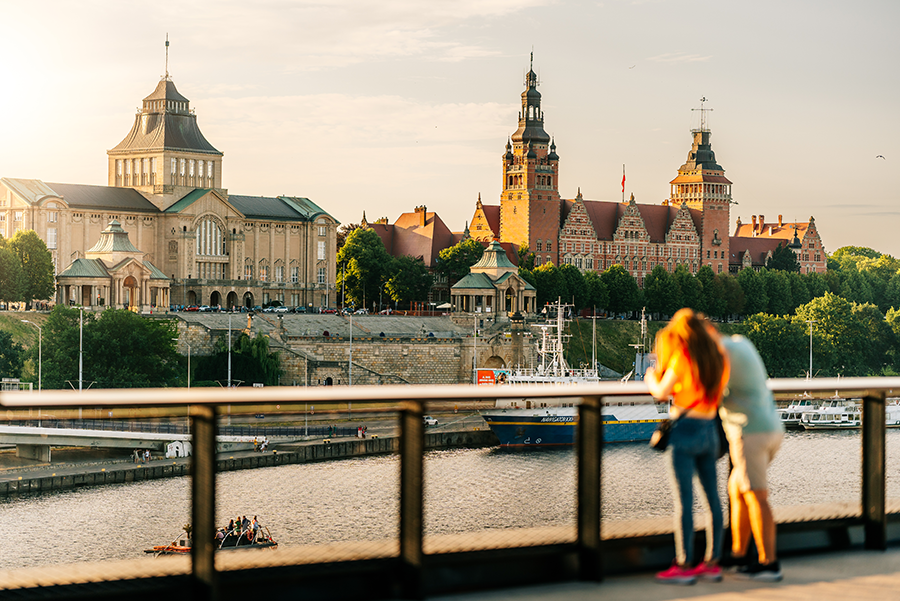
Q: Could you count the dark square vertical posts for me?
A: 4